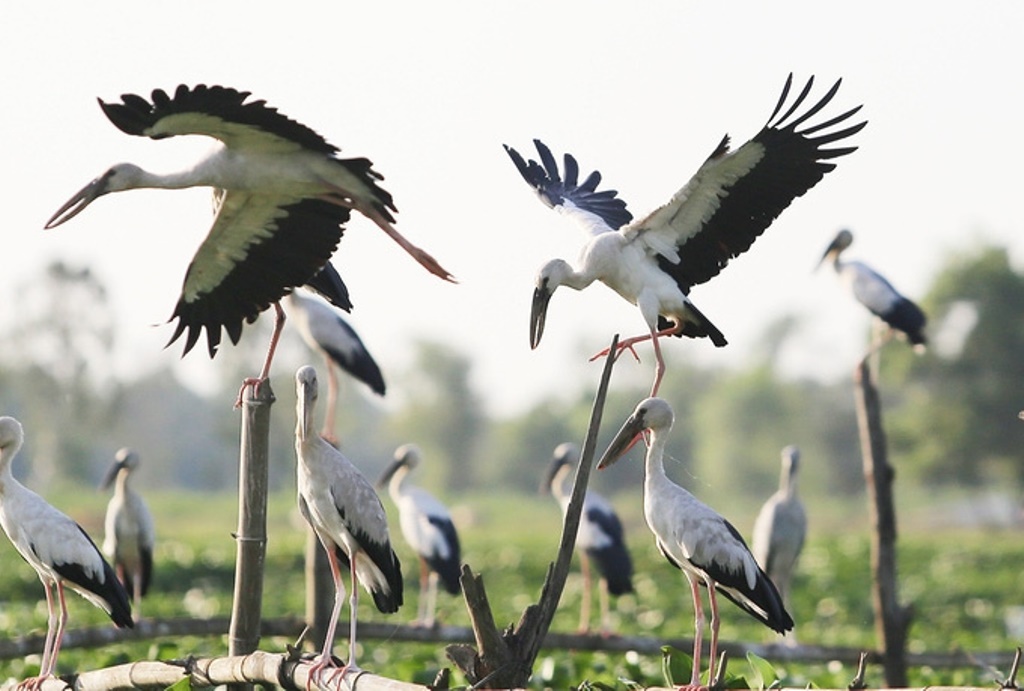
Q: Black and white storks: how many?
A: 12